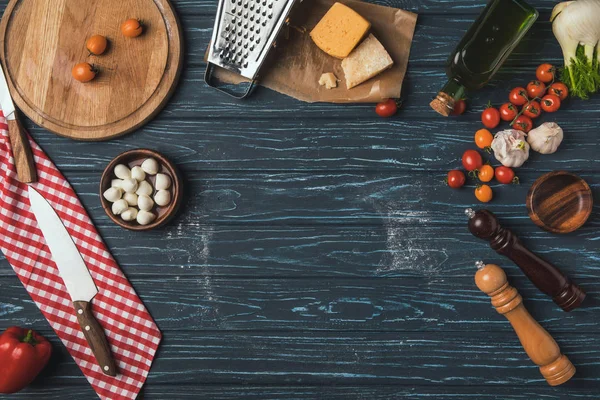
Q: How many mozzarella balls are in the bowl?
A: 14